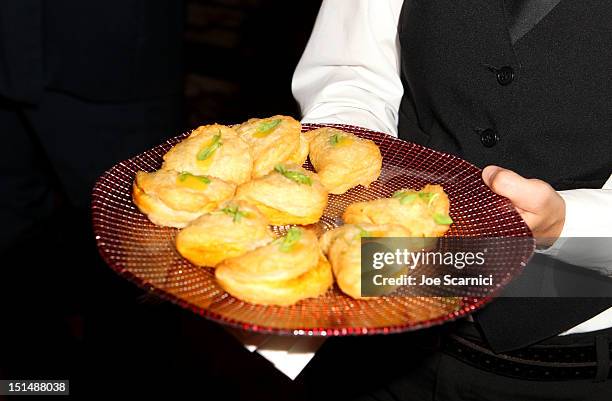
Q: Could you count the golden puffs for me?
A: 9